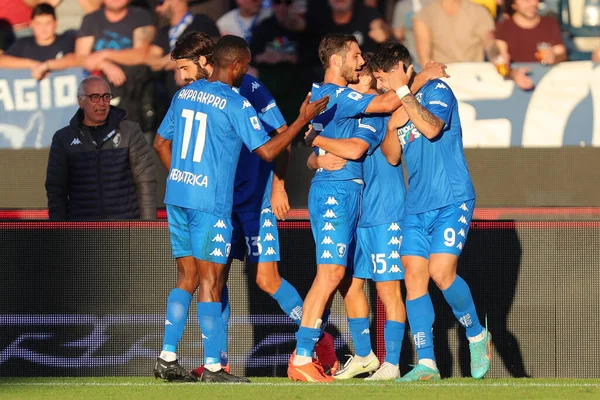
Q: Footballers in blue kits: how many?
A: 5